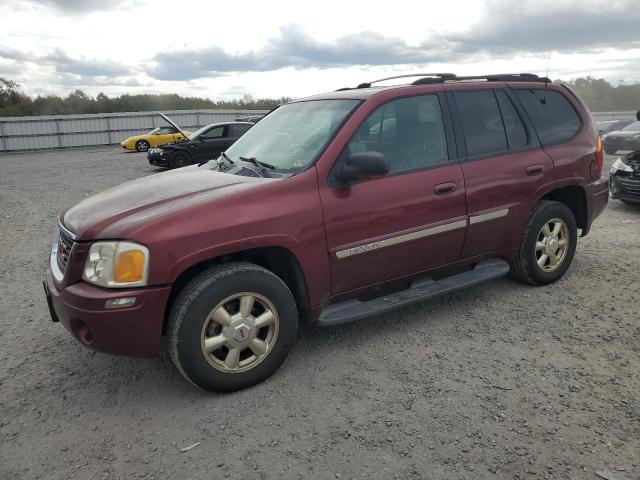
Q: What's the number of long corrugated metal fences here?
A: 1